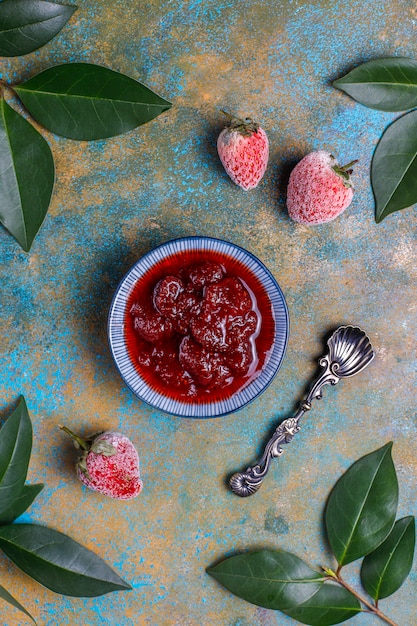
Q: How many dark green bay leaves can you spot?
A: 13